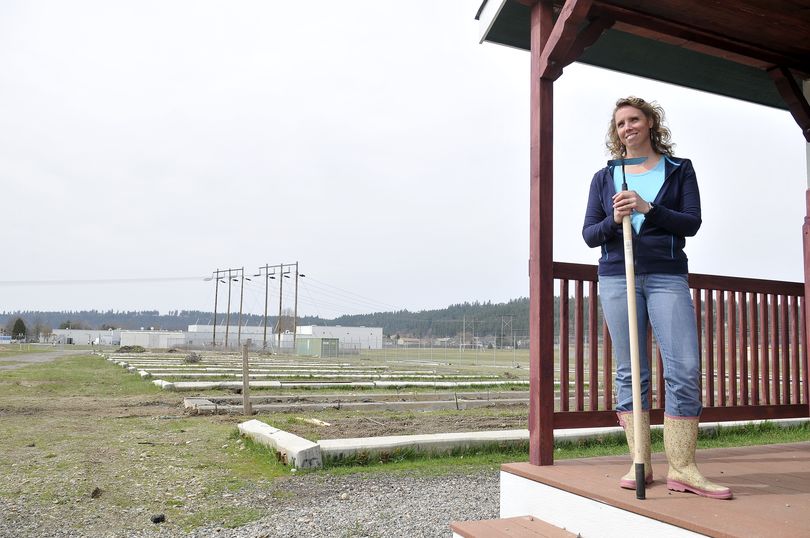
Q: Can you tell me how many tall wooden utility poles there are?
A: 6